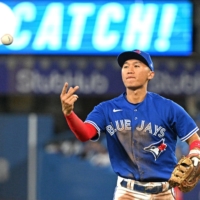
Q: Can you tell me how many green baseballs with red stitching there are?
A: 0